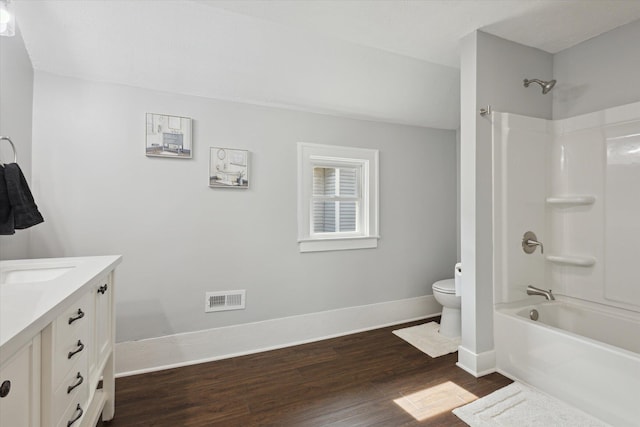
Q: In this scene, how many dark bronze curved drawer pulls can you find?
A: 4